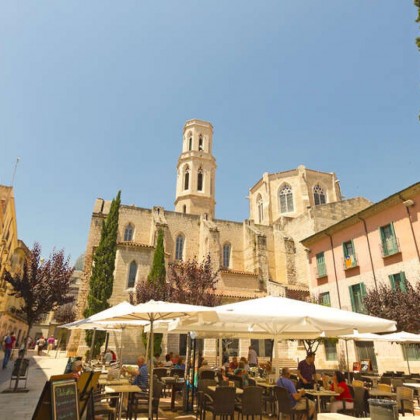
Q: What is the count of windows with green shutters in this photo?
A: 6